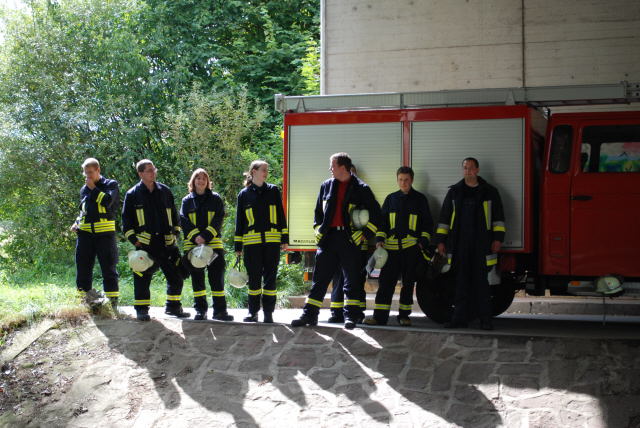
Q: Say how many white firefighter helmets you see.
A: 6